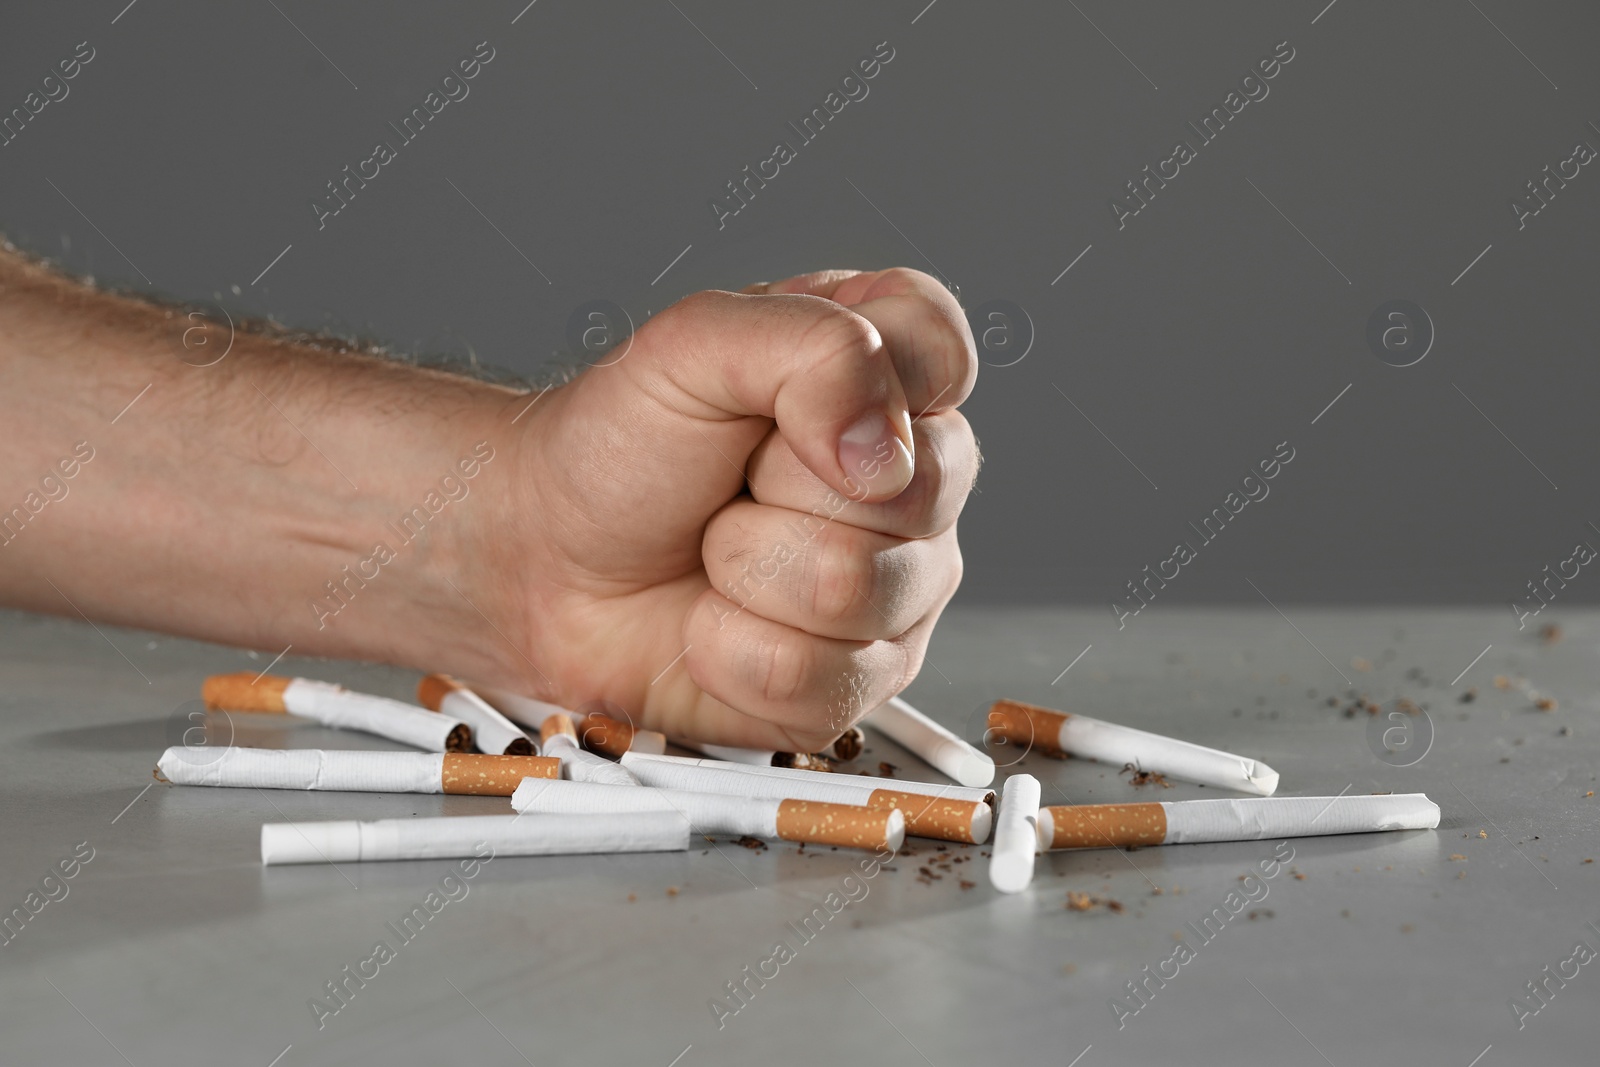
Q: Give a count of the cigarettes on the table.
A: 15